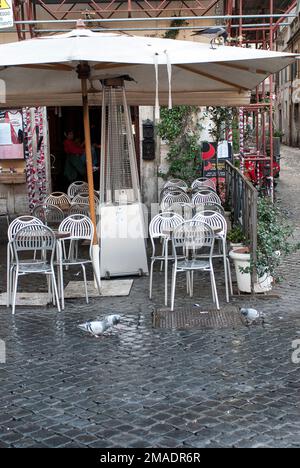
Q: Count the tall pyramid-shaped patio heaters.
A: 1